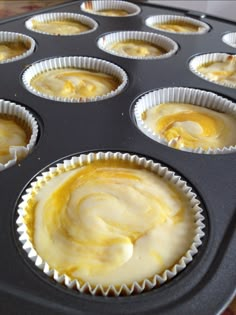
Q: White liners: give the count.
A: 11